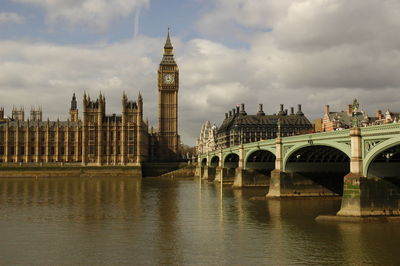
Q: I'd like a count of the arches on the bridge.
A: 6